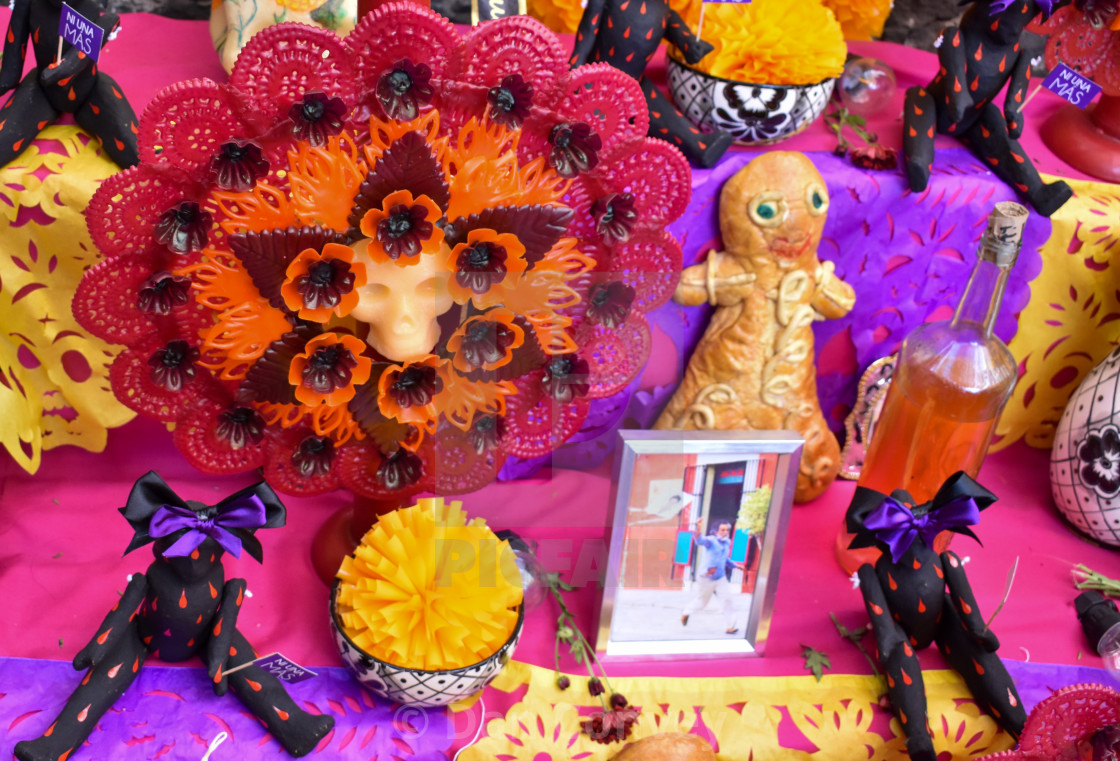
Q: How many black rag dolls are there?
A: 5